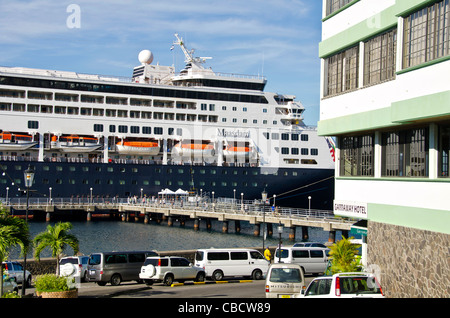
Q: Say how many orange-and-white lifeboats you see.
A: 5